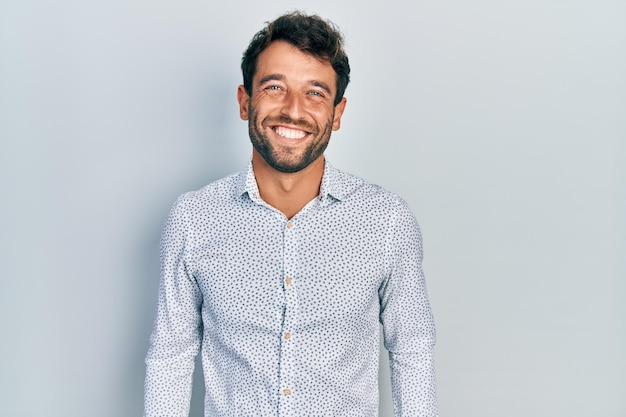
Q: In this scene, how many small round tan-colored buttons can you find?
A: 4